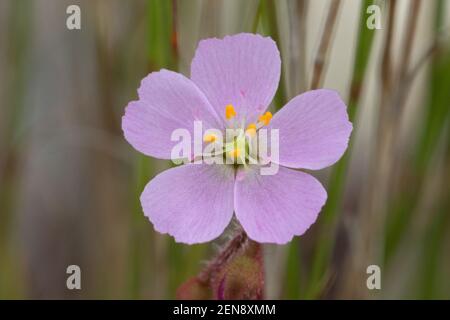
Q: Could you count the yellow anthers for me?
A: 5